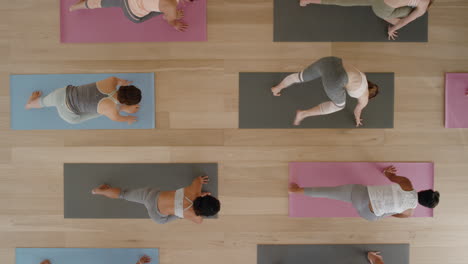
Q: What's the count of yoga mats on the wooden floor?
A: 9